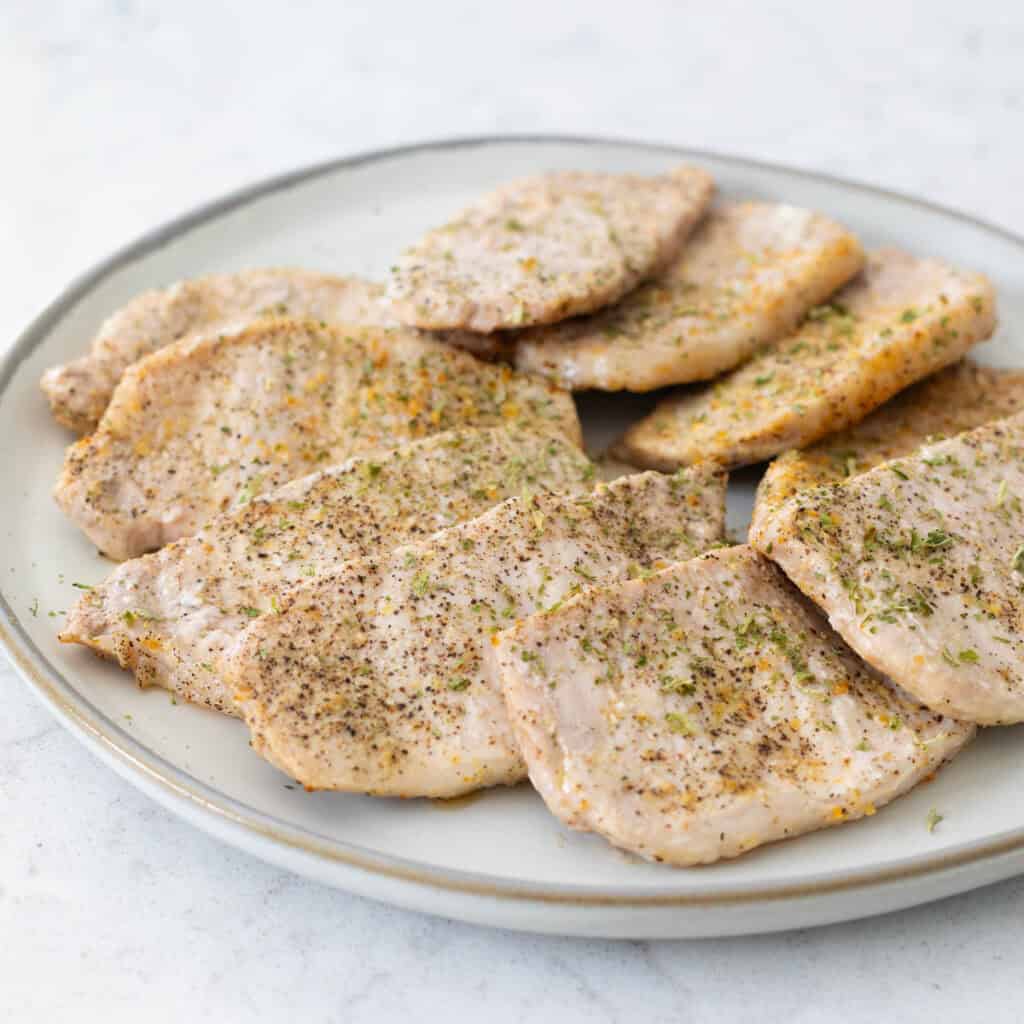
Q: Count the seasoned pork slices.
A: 10